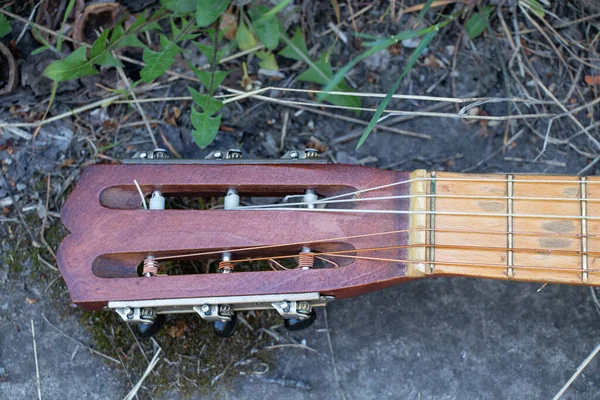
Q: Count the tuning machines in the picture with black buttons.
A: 3